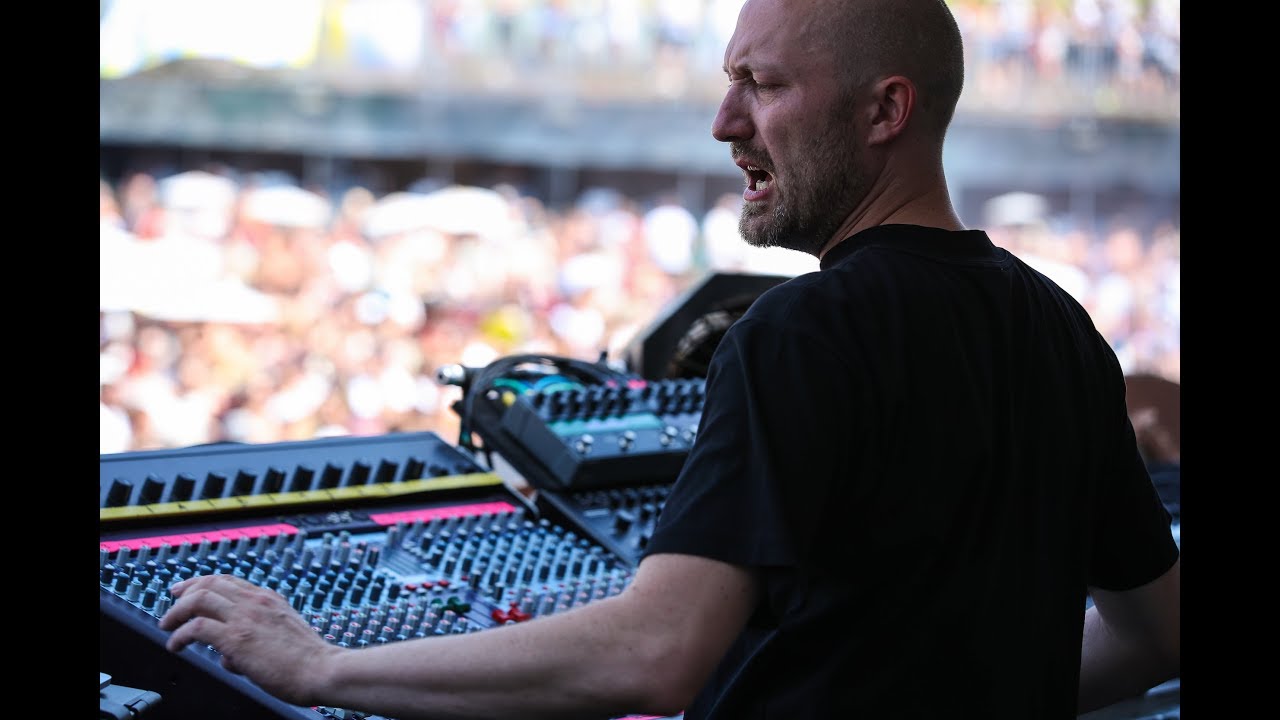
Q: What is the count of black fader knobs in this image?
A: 11